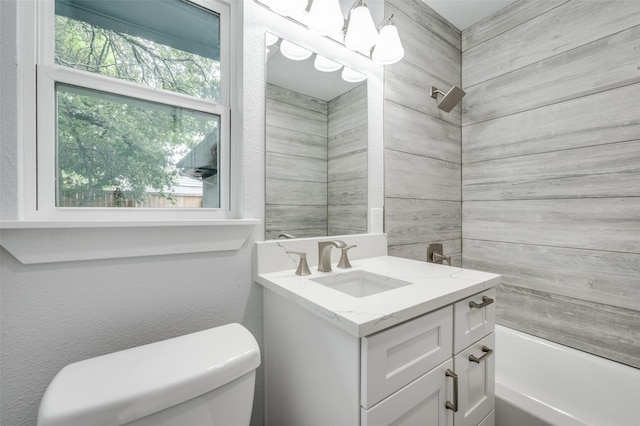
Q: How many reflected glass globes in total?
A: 4